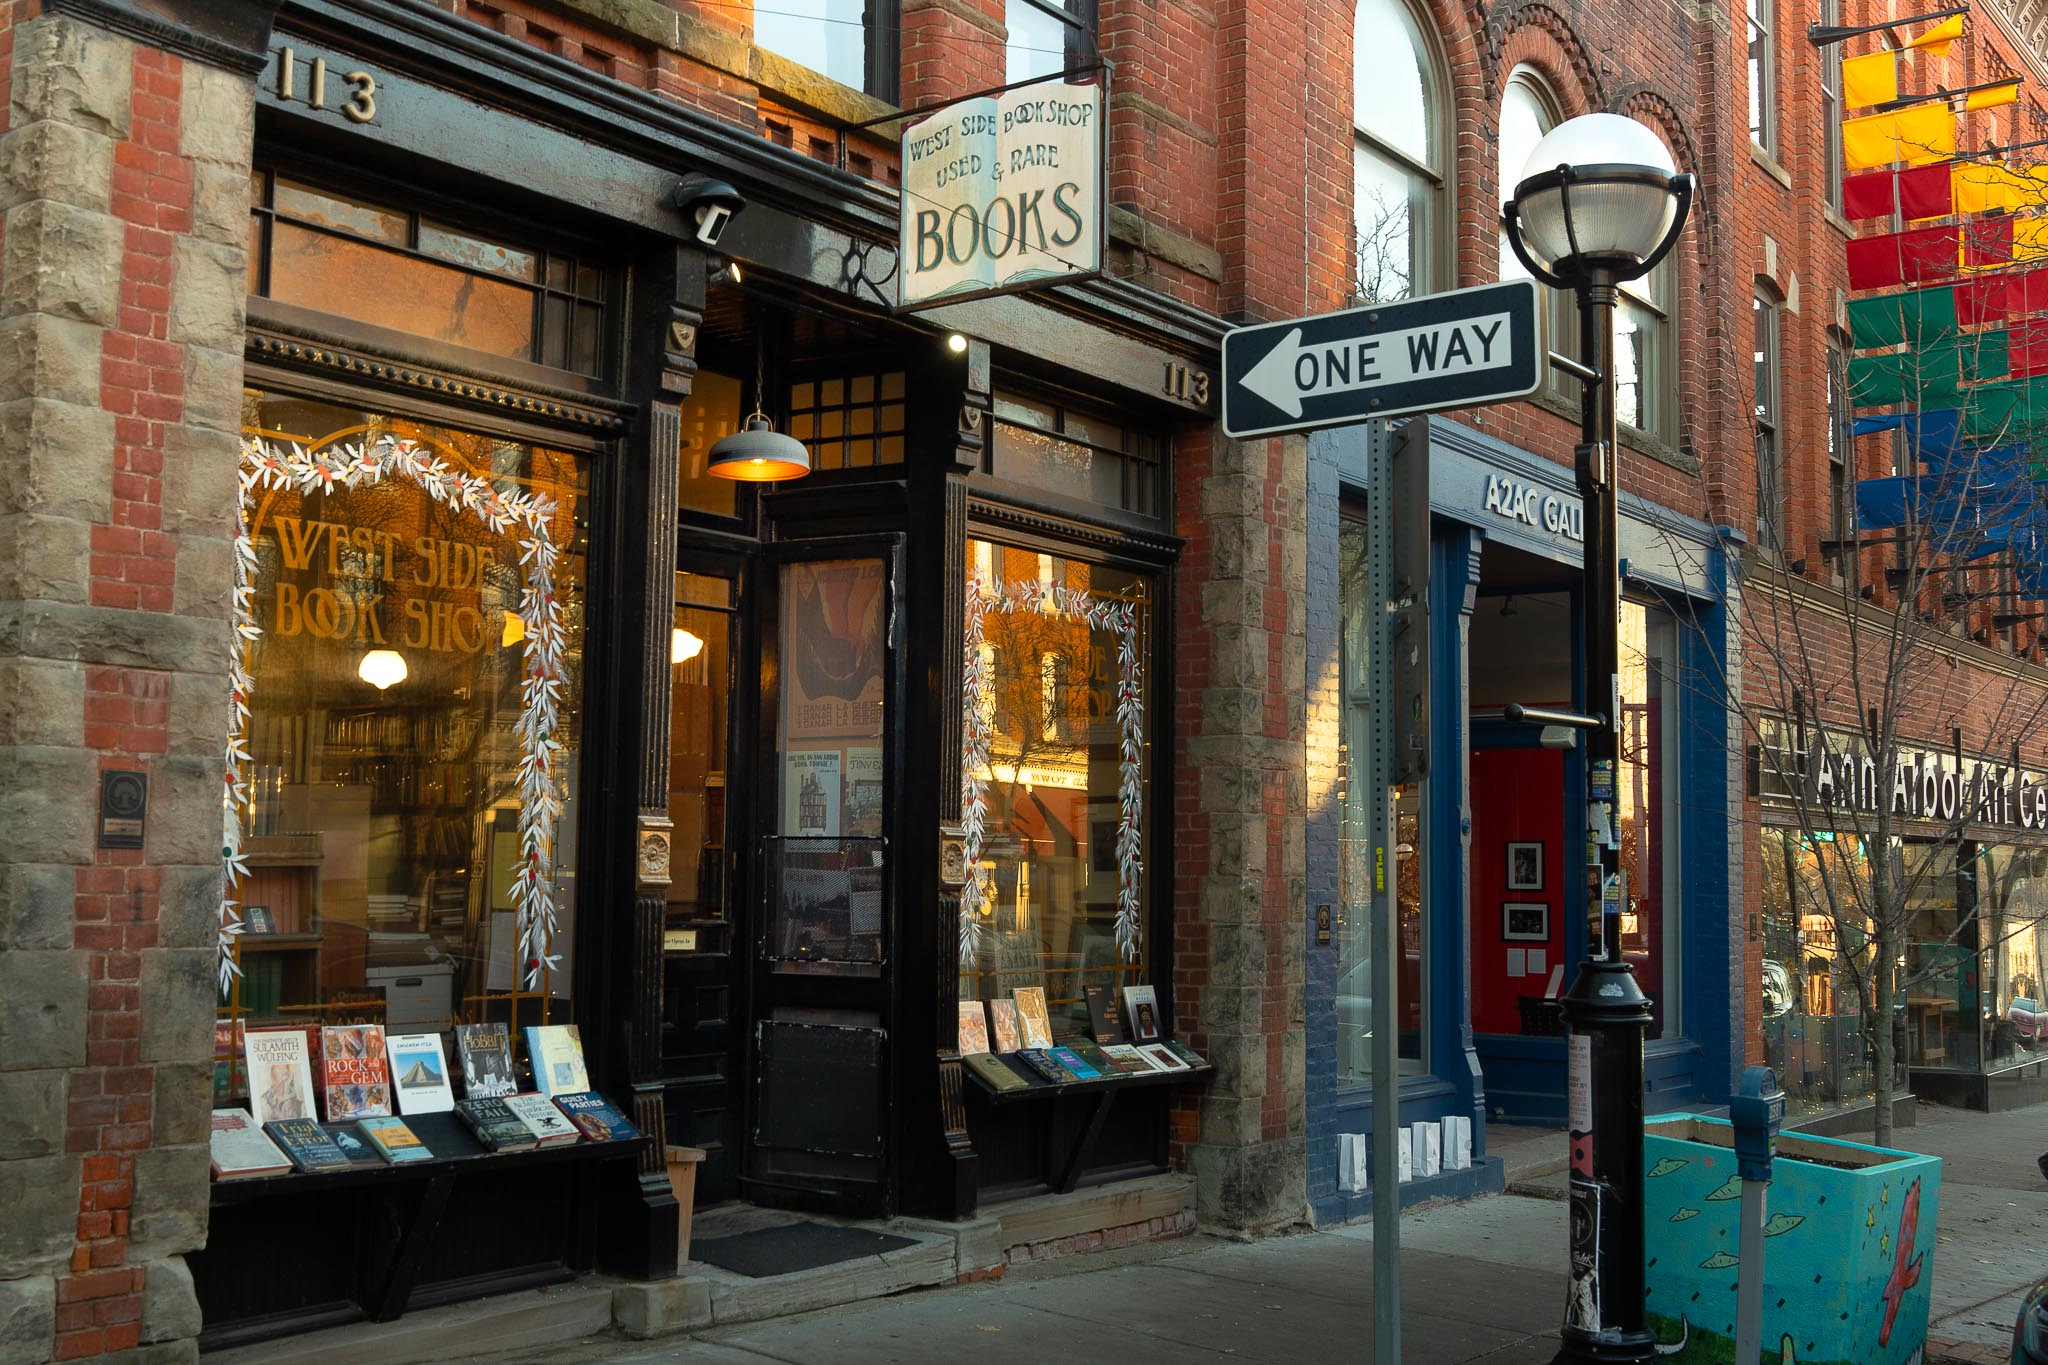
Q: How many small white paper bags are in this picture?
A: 4